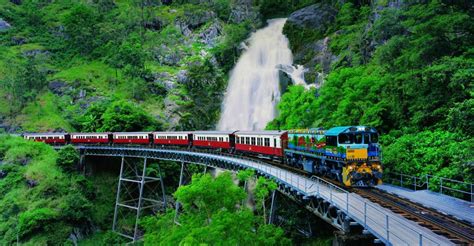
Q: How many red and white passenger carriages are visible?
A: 6